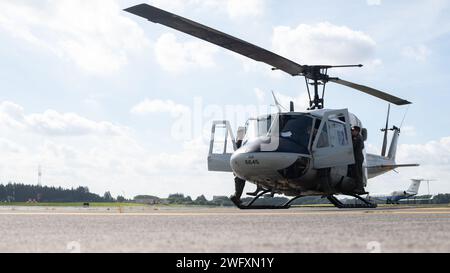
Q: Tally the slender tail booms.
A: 1